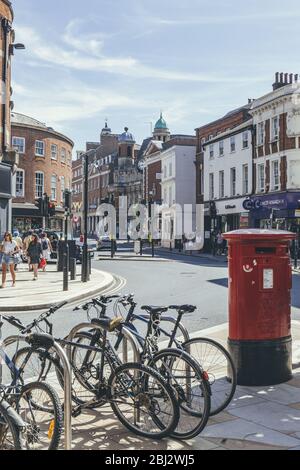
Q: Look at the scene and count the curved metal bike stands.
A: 3